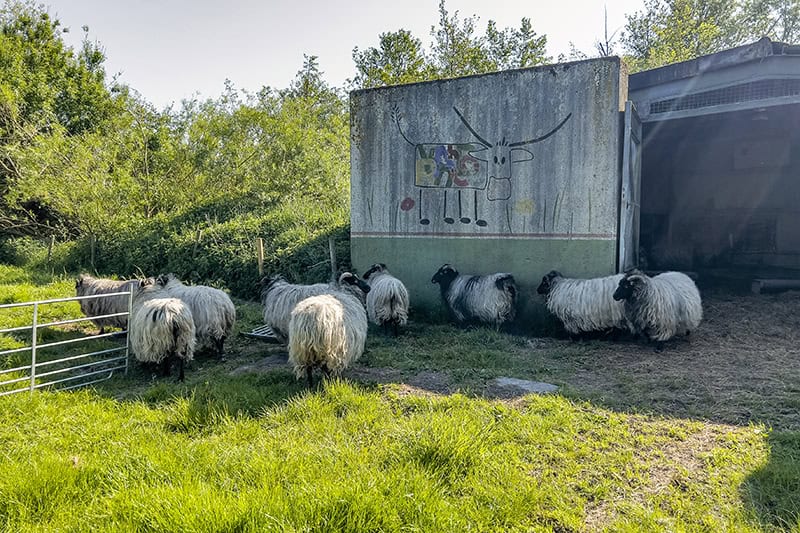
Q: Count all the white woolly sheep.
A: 9